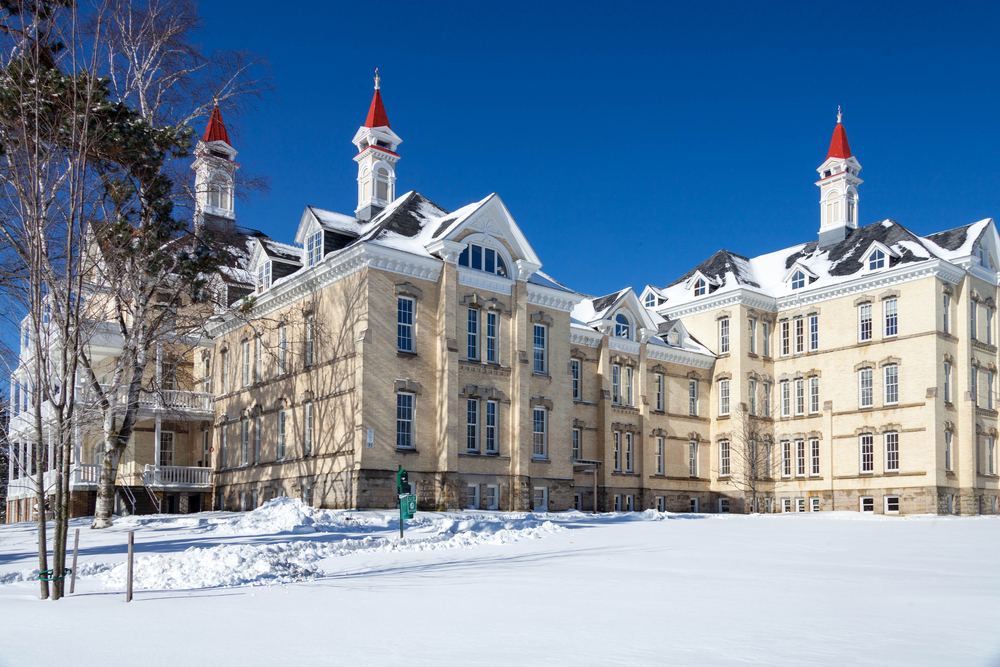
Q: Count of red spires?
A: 3